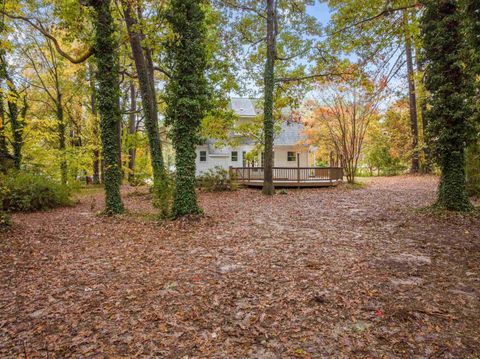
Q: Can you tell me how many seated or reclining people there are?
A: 0